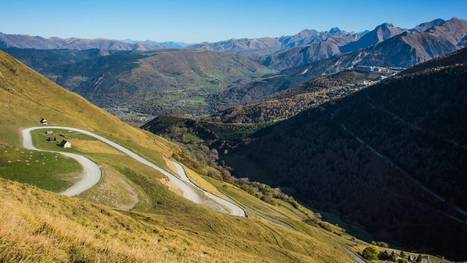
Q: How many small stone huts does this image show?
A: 2